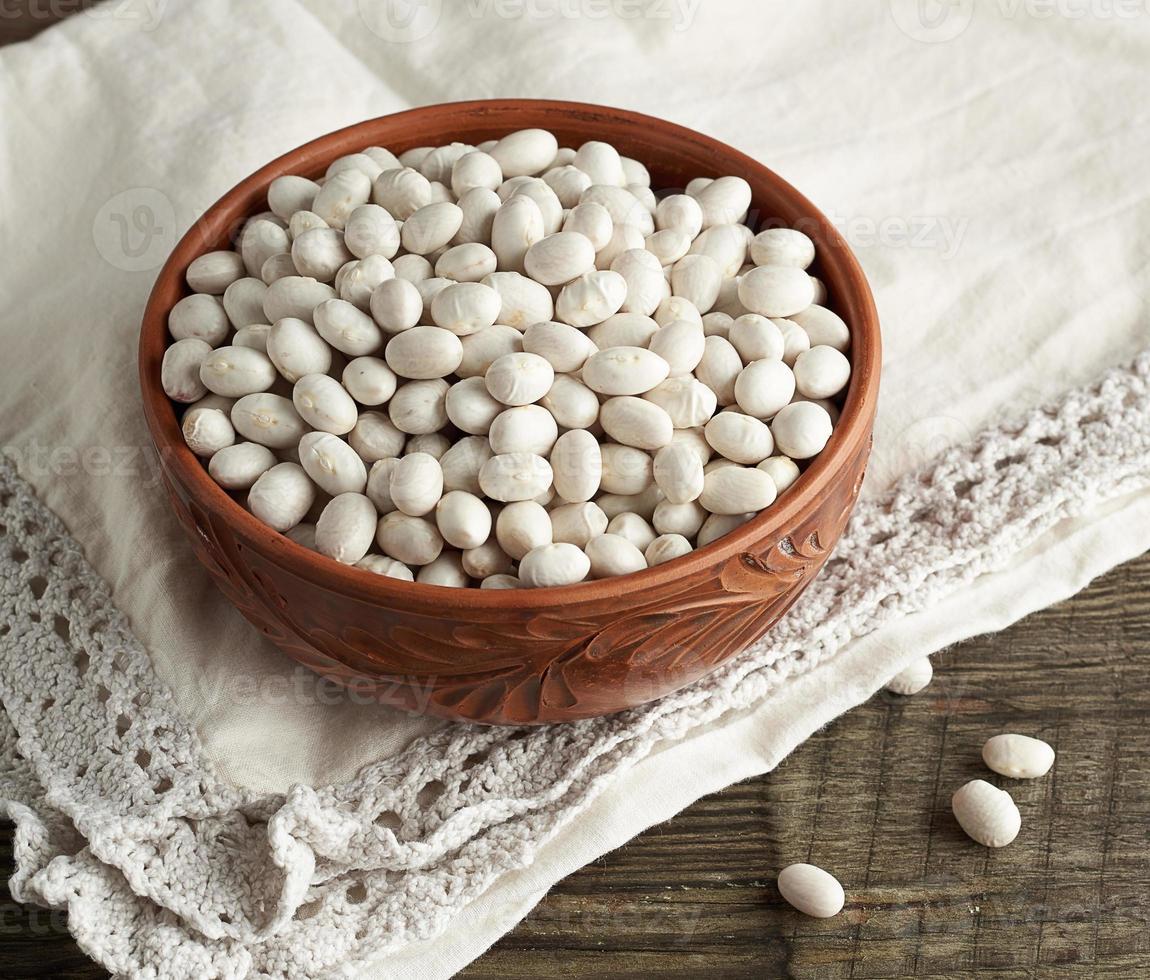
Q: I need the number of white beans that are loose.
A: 4